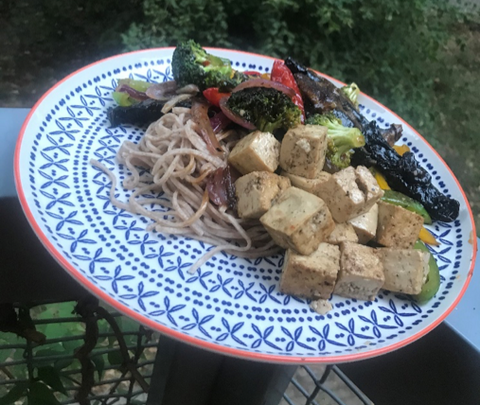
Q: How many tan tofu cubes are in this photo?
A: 12